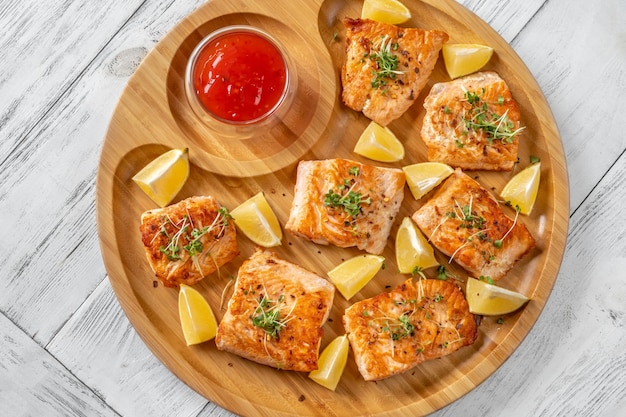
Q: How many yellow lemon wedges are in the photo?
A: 12